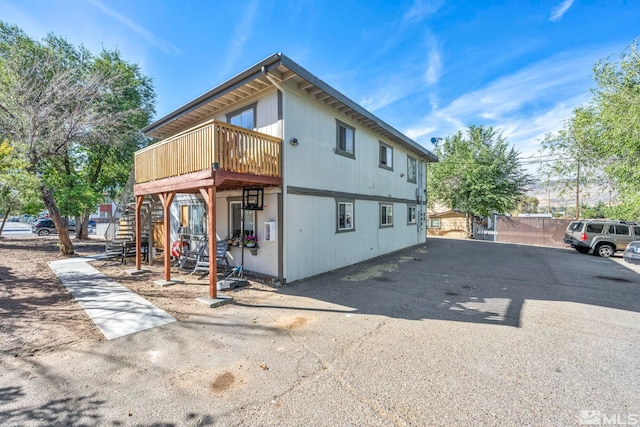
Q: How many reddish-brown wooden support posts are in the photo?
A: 3